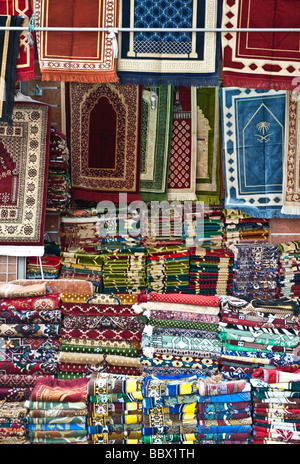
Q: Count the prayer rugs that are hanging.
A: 12